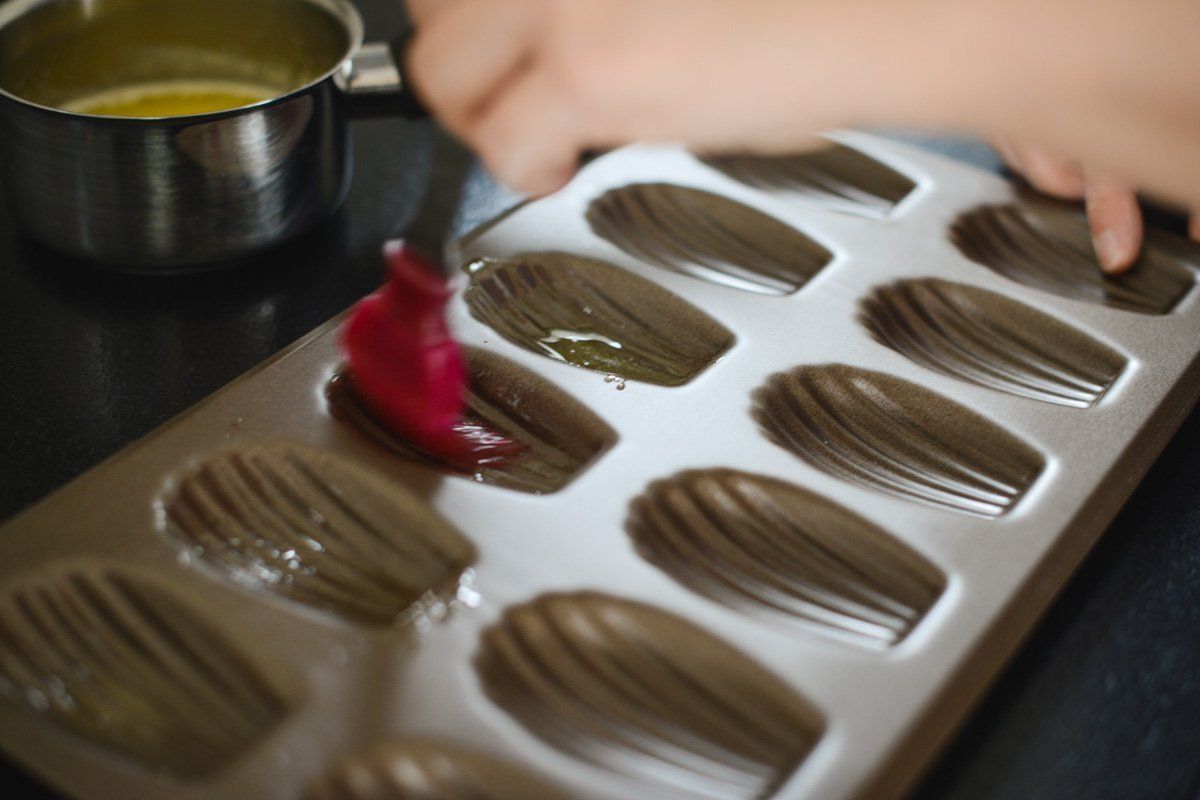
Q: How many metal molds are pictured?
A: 12